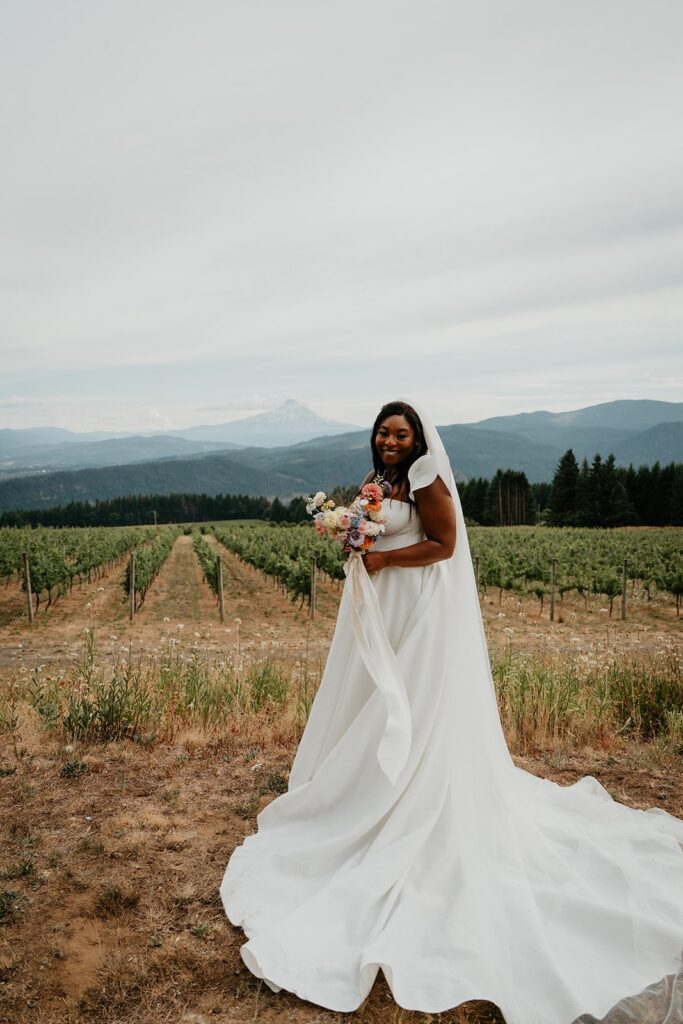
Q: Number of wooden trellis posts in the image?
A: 7